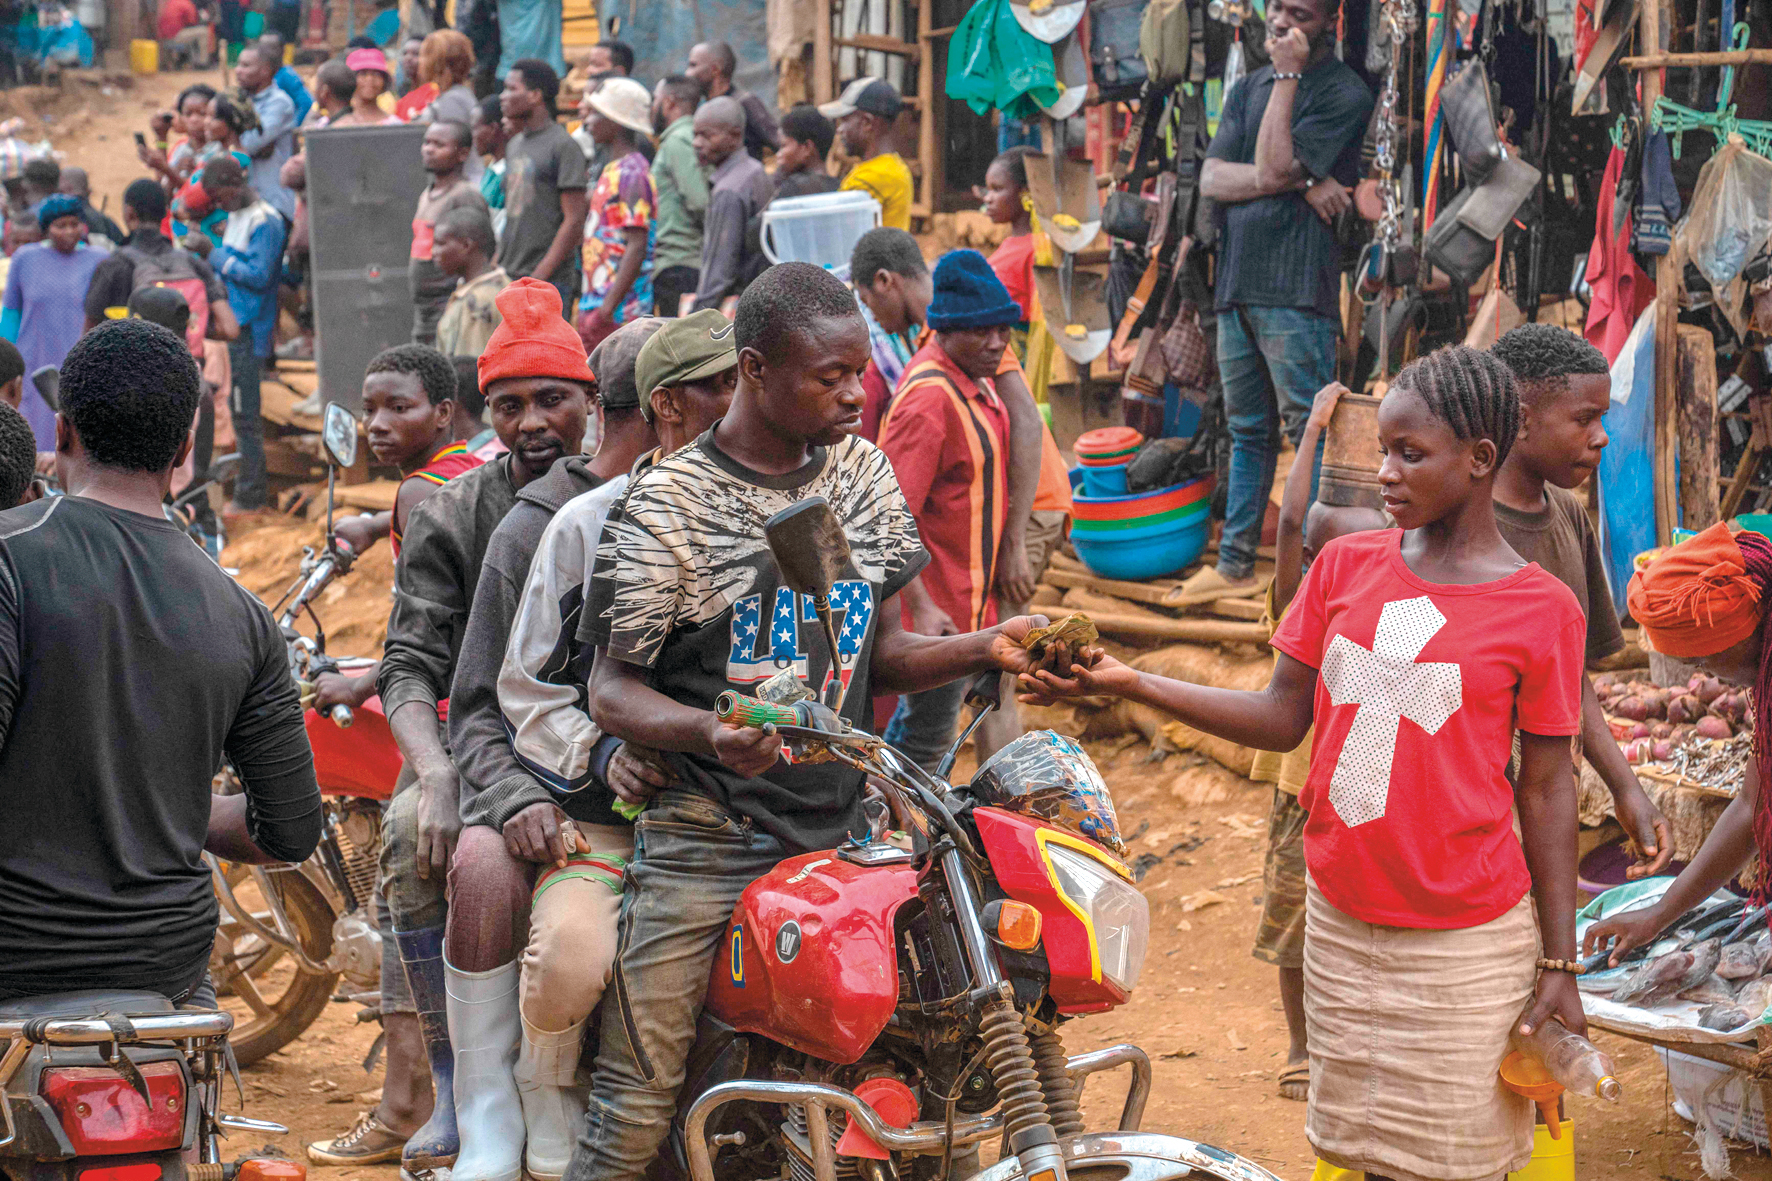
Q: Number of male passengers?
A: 3